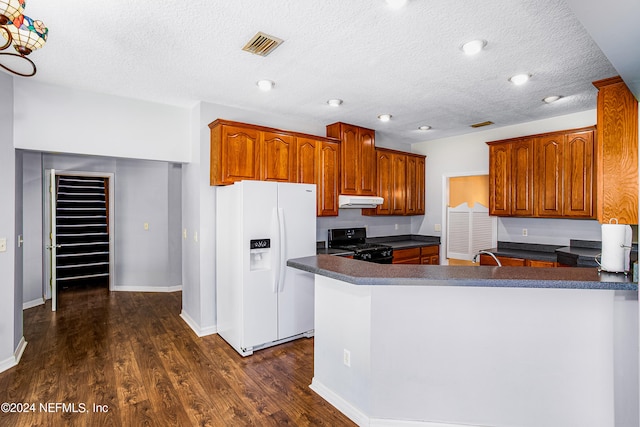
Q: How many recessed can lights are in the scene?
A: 8